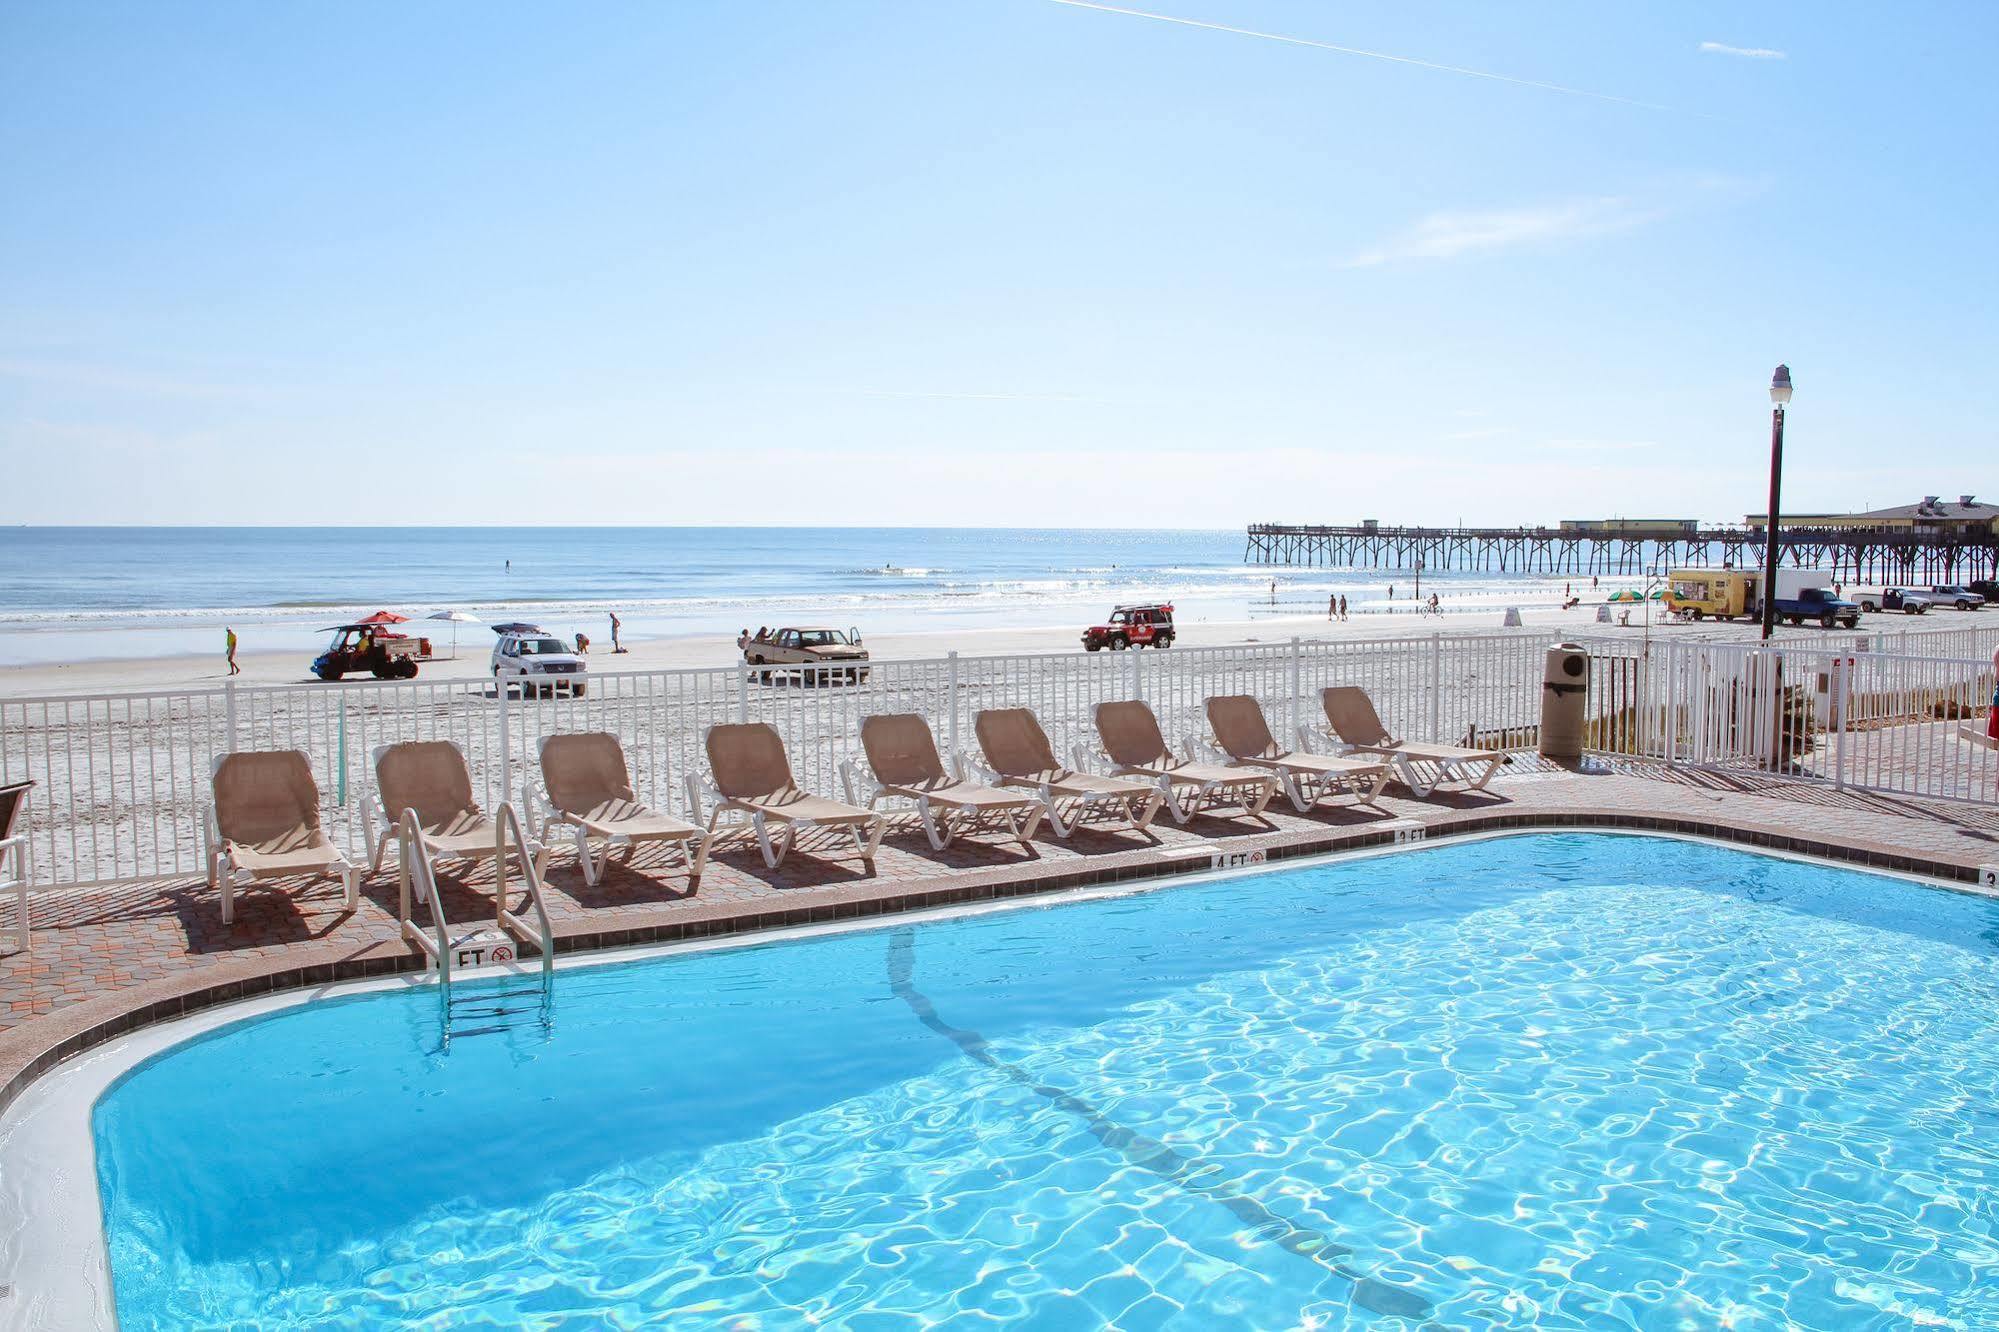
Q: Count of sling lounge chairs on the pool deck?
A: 9